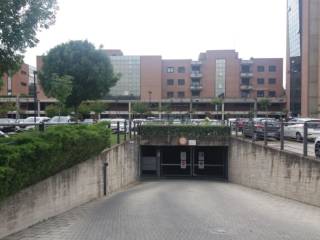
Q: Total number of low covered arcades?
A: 1